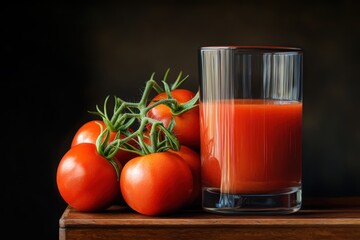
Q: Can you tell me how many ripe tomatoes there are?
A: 5